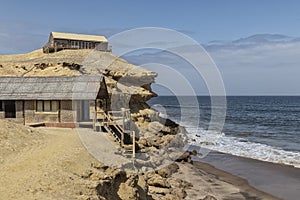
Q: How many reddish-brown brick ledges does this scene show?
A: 1